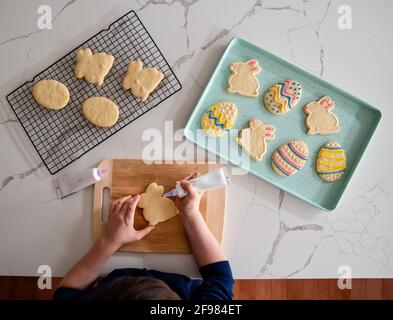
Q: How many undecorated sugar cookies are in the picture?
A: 5